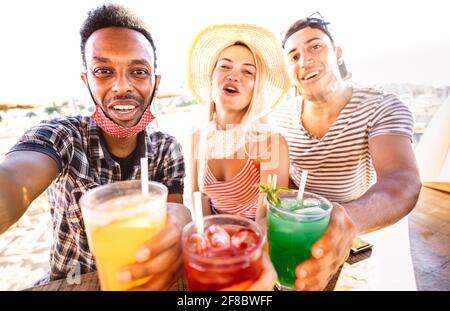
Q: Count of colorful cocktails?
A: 3